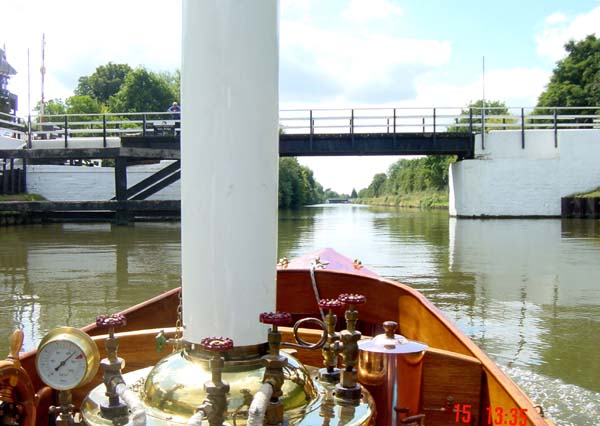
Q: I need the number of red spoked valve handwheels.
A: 5